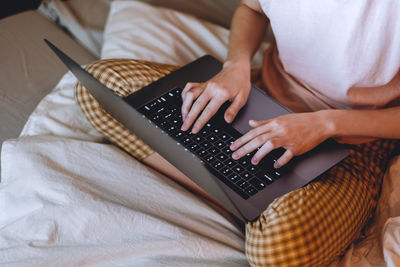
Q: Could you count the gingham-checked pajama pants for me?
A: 1